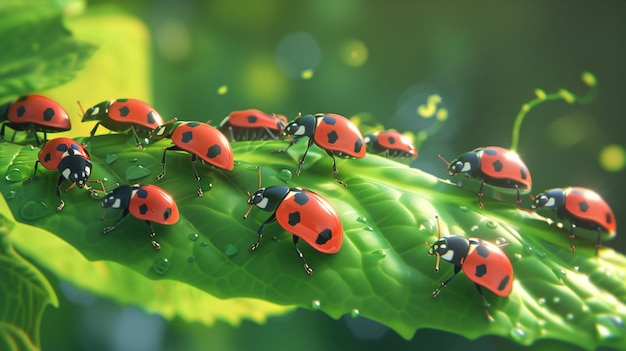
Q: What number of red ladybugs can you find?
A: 12